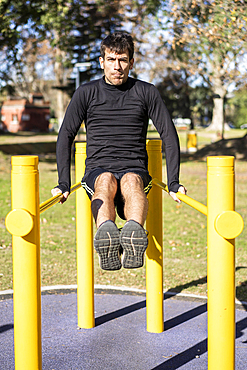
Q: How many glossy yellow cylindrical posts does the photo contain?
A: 4